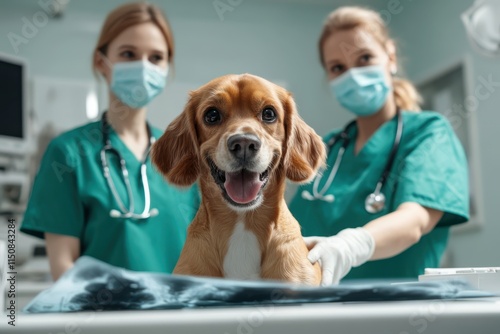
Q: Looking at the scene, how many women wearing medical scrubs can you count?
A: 2